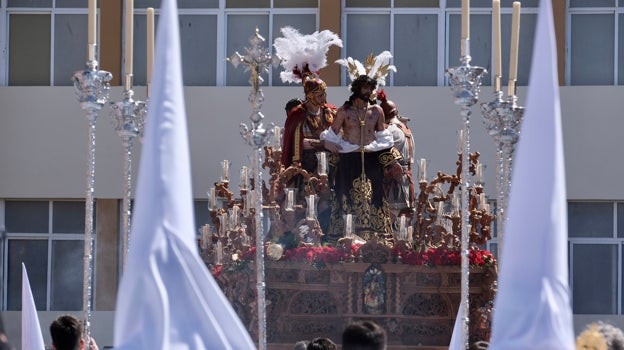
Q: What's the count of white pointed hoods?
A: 4